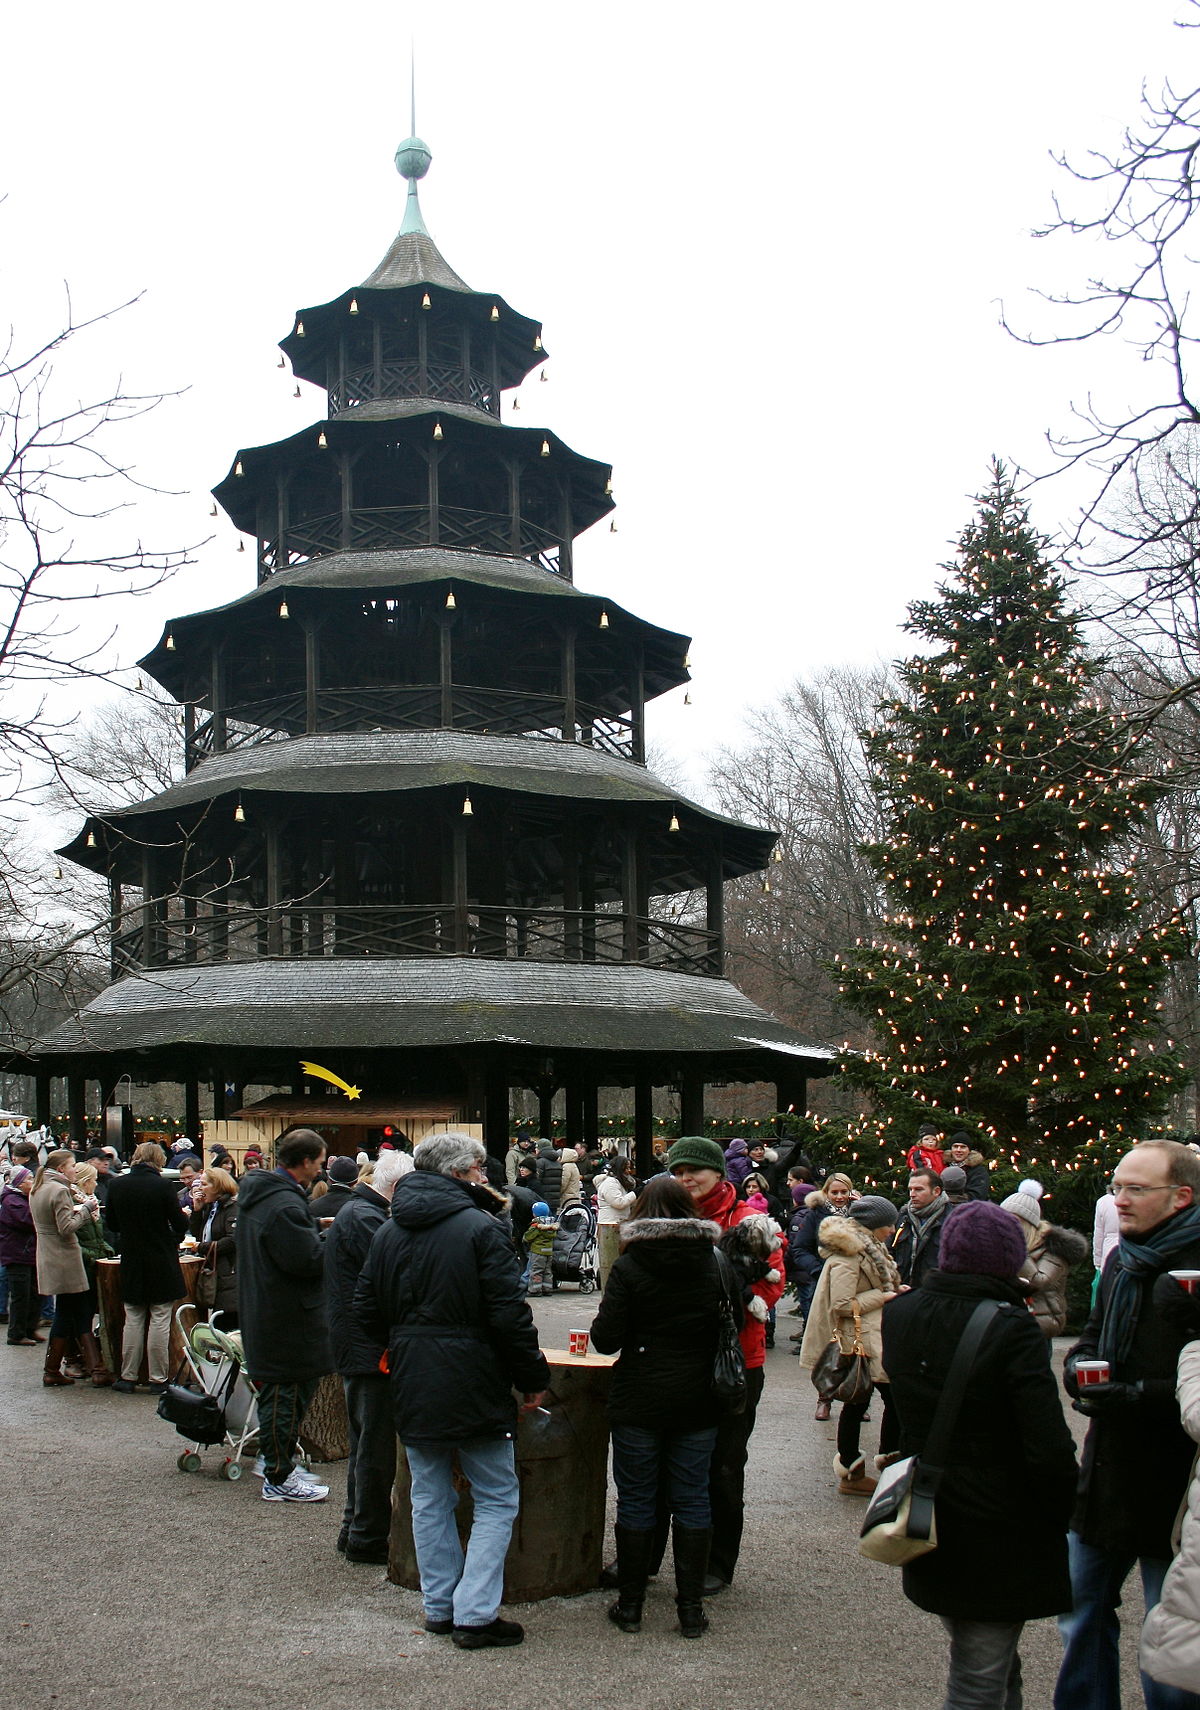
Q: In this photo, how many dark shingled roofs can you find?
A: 5